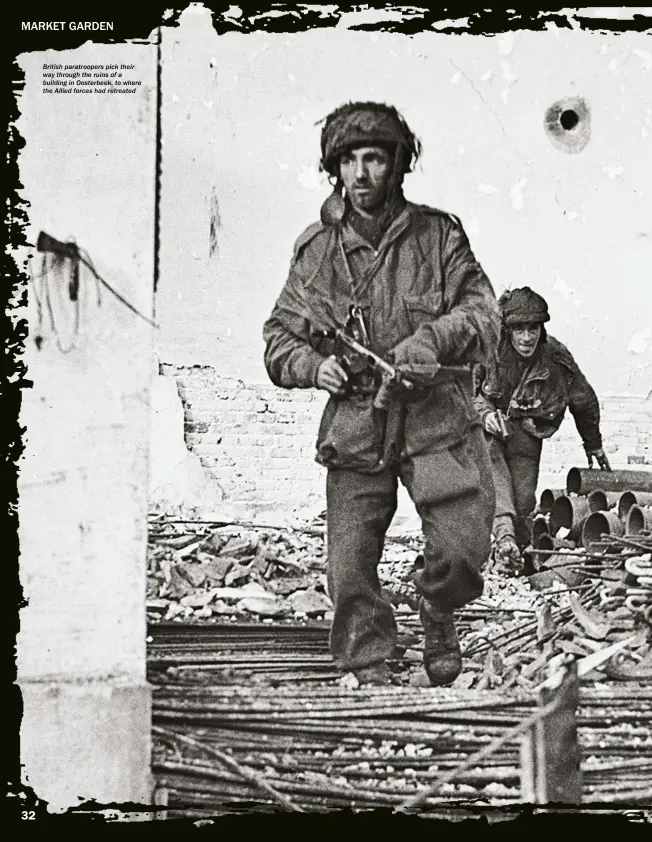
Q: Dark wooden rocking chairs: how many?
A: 0